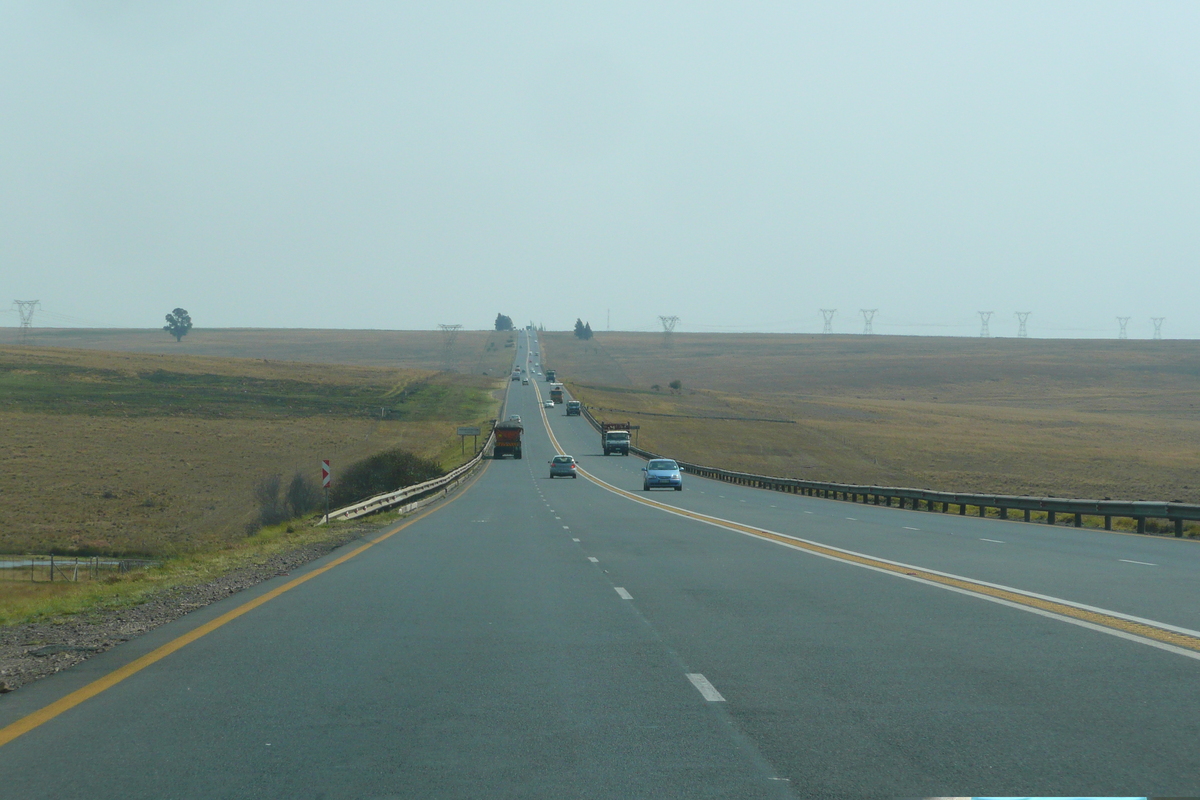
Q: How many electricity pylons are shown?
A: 9